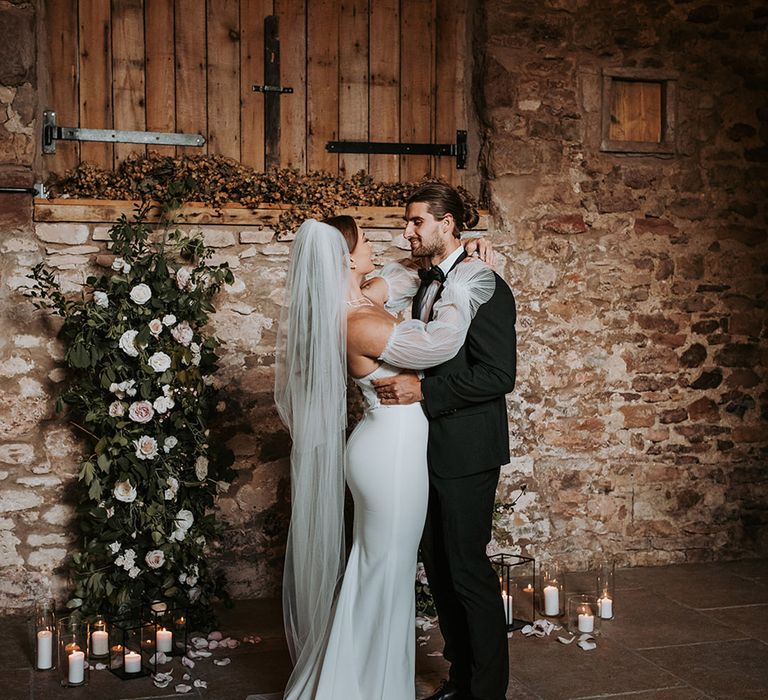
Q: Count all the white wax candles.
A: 9